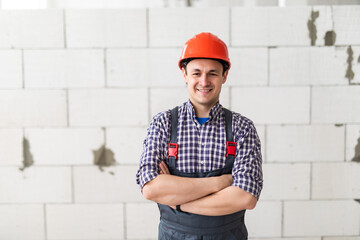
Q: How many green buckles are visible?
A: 0